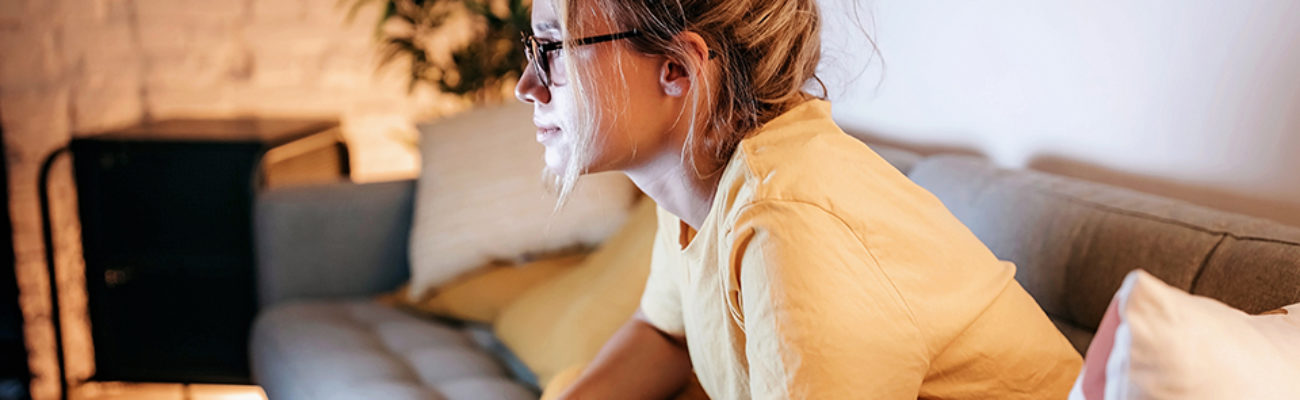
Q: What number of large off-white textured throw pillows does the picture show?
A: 1